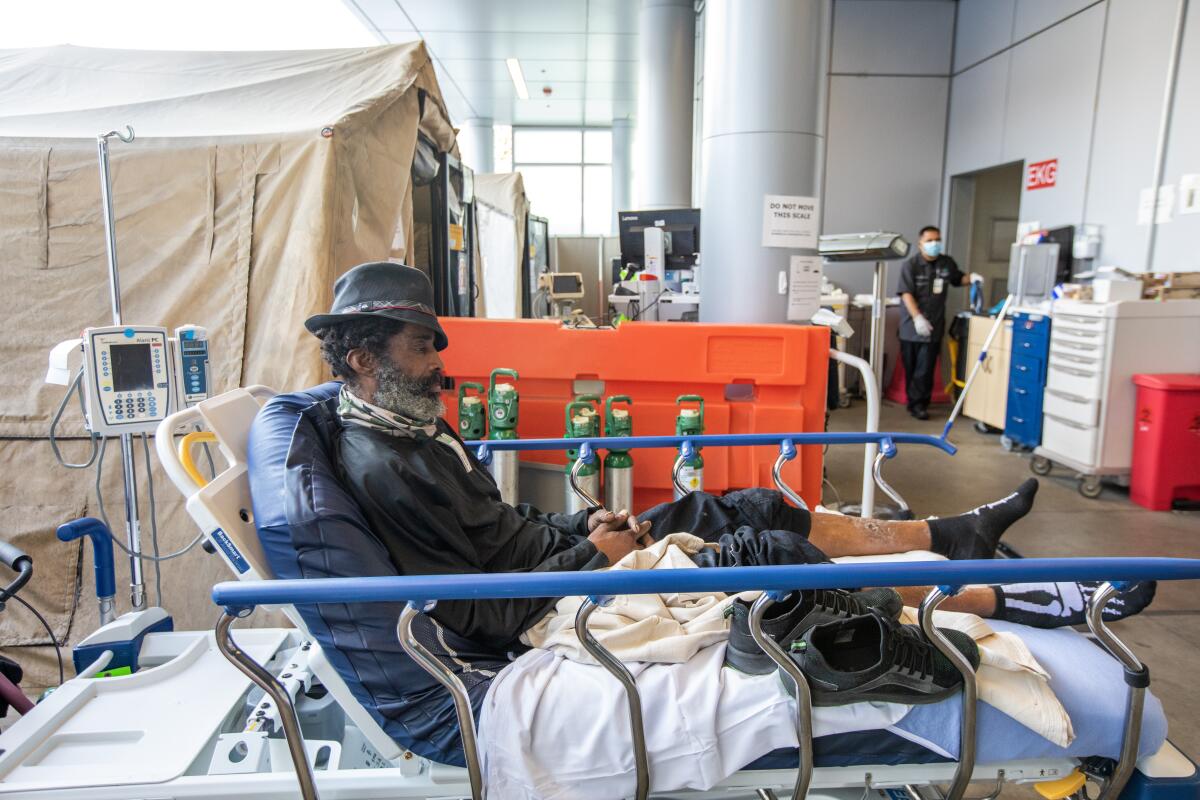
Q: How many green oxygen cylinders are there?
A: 6